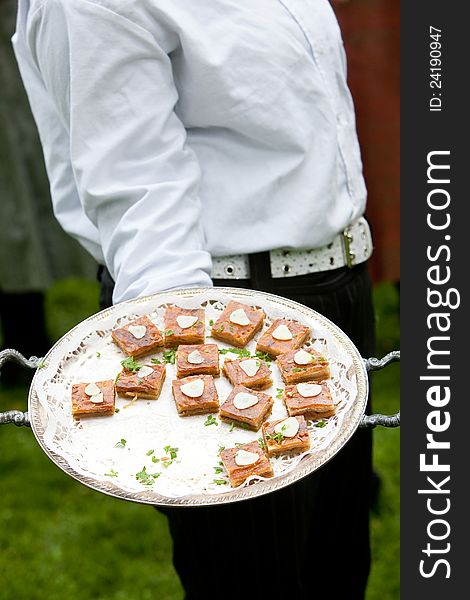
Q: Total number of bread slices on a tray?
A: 14